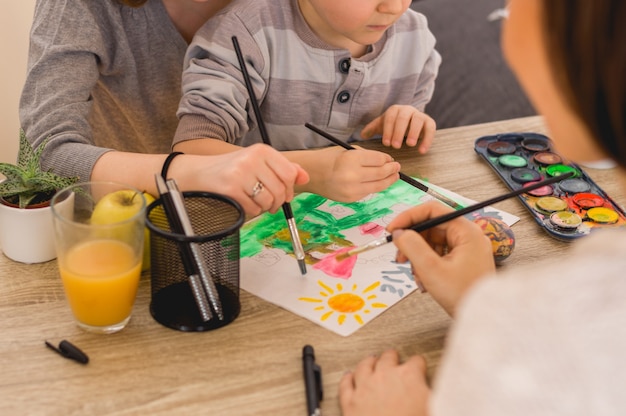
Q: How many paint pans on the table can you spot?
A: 12